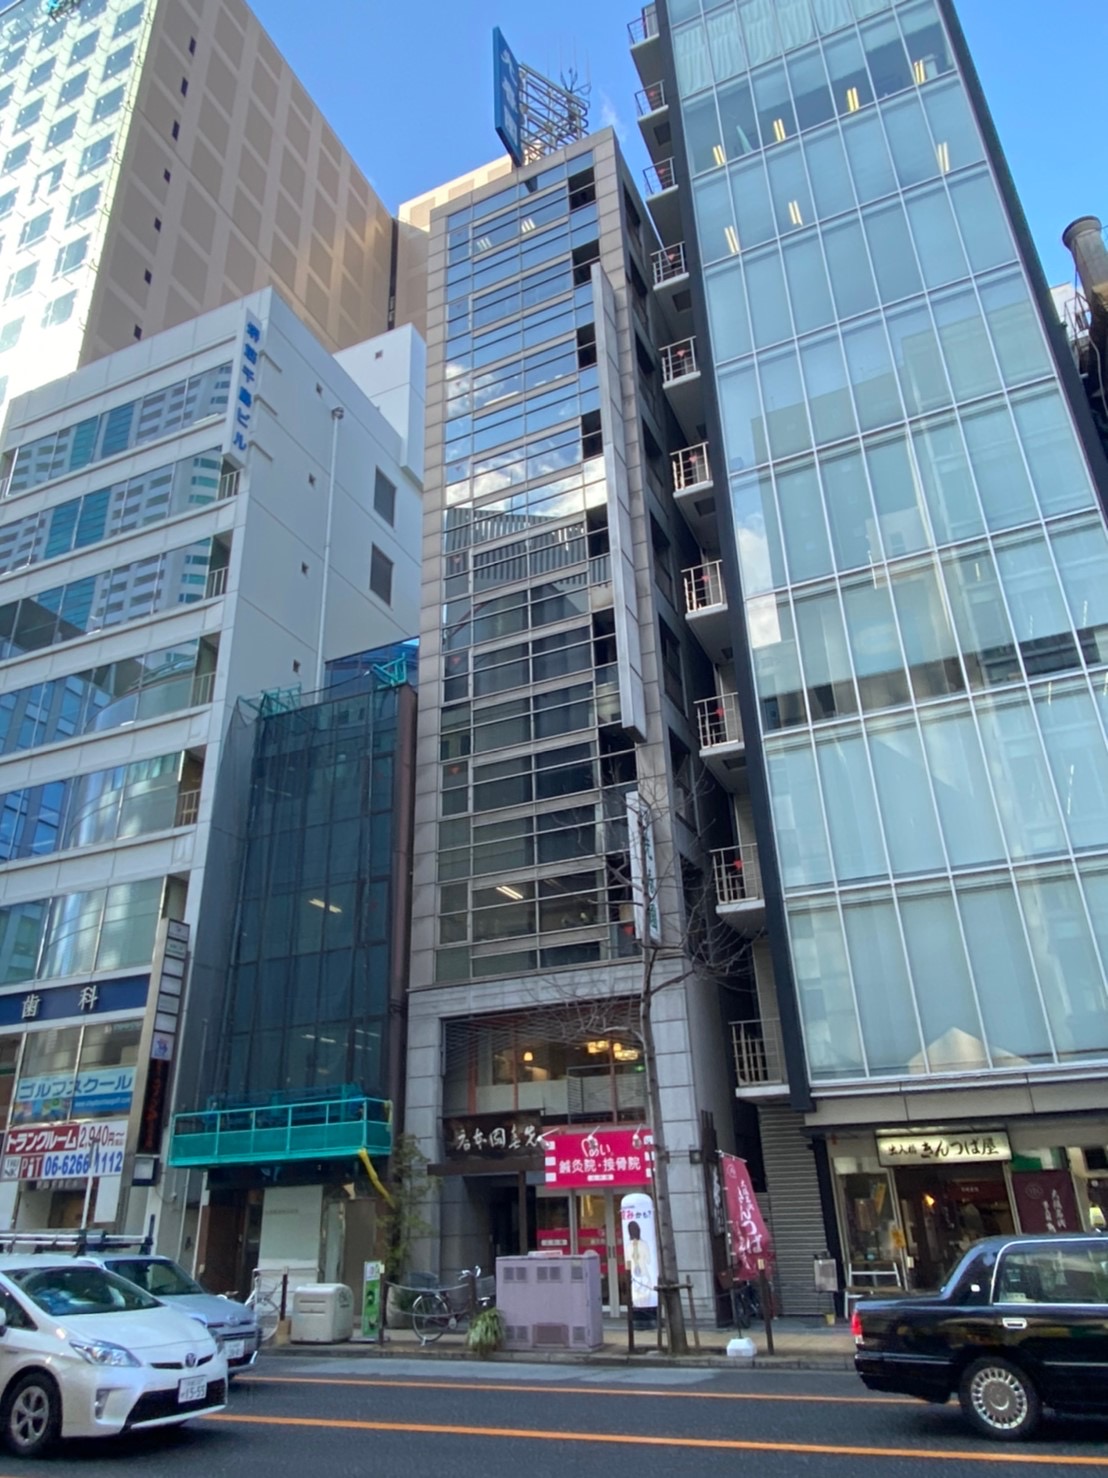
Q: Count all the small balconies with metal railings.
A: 10